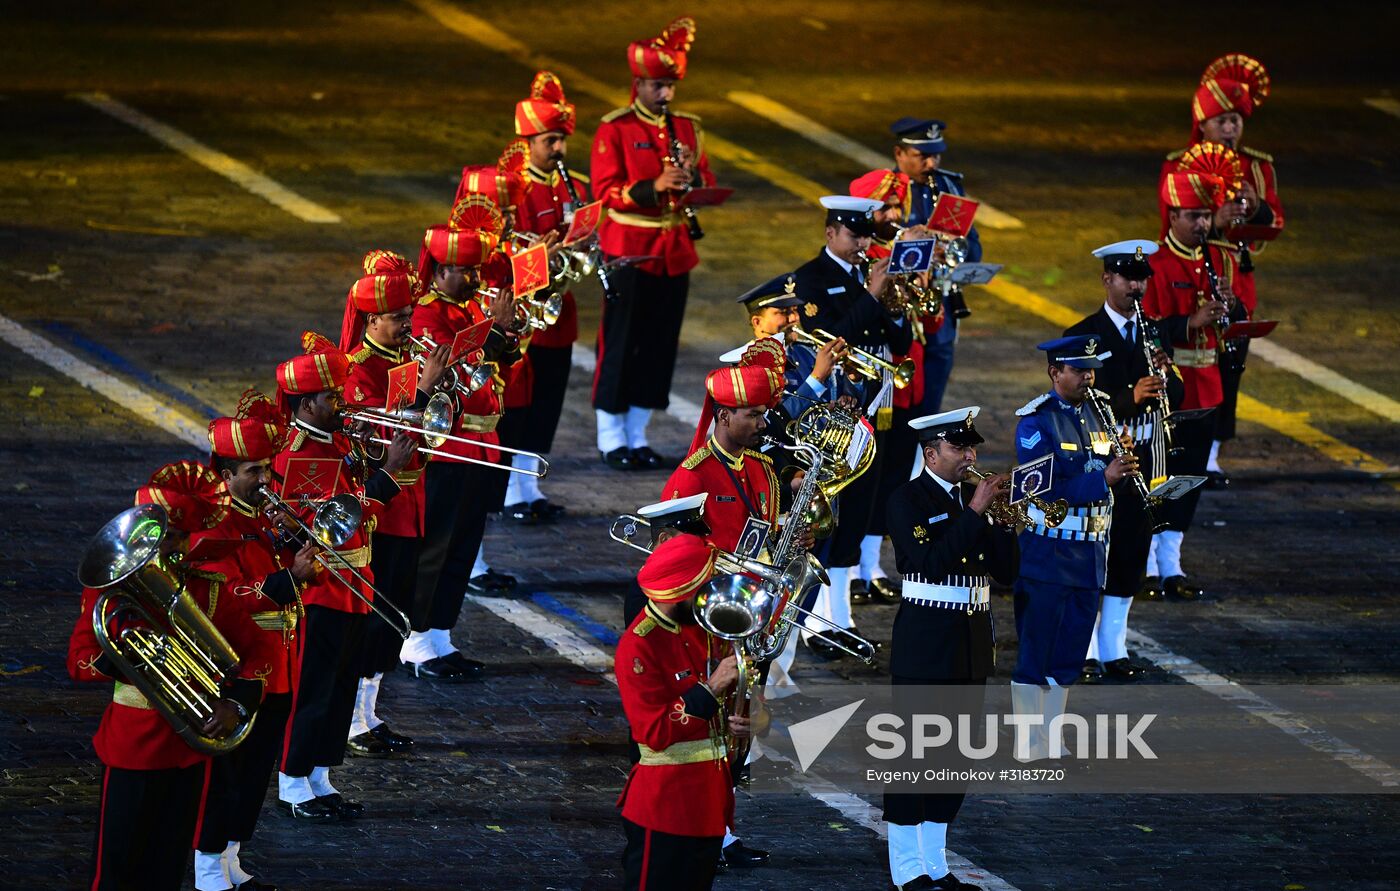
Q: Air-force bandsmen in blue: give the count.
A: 3